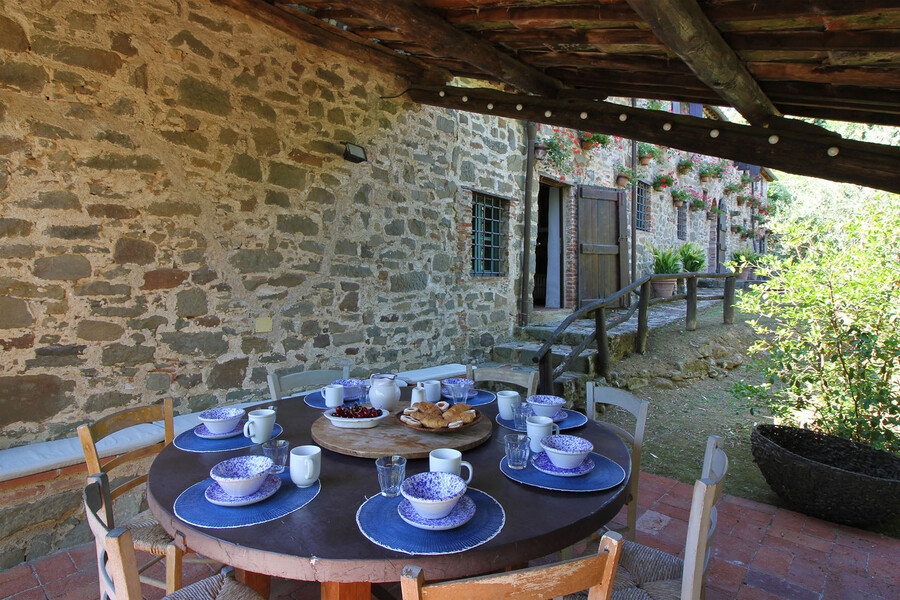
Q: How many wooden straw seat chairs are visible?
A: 7